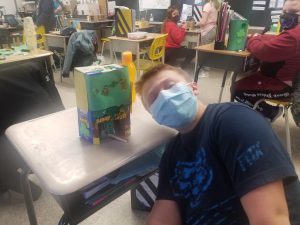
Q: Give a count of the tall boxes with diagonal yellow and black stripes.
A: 1